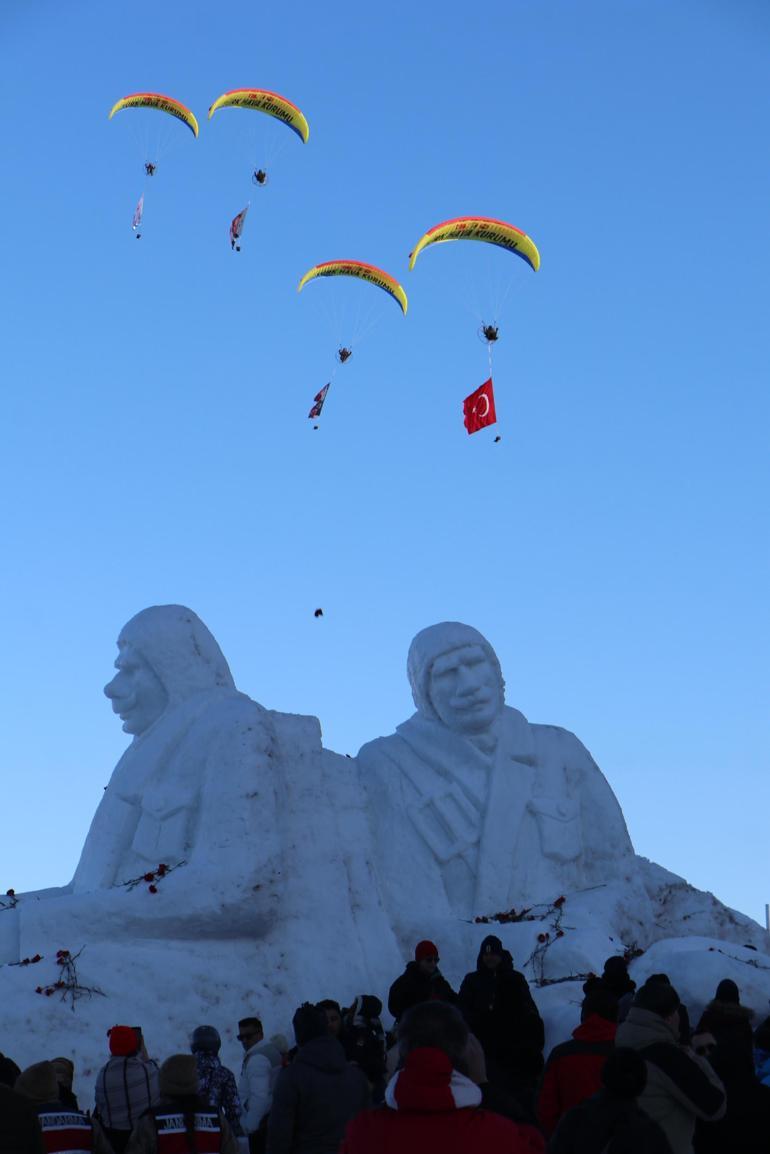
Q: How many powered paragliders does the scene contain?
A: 4